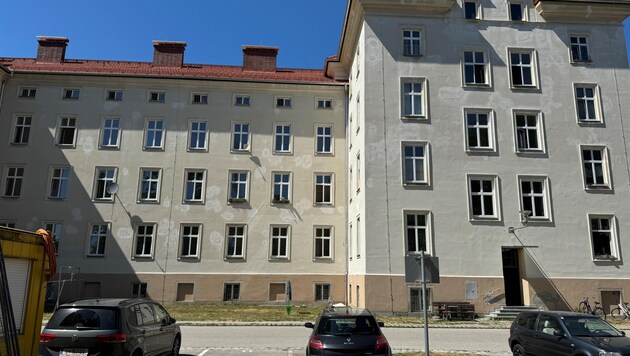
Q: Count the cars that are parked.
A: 3